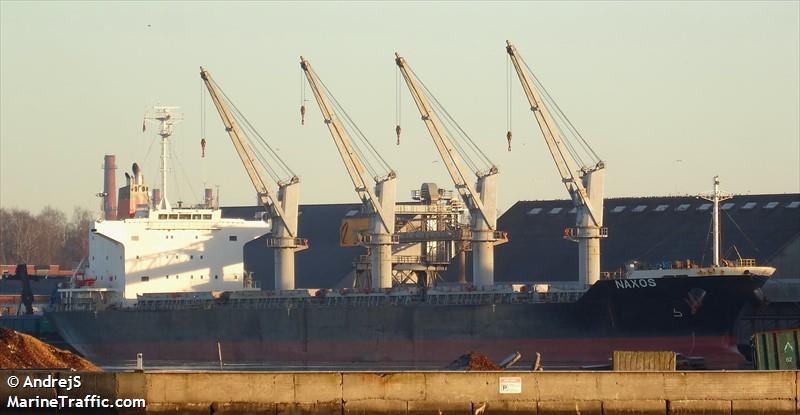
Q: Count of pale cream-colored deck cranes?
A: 4